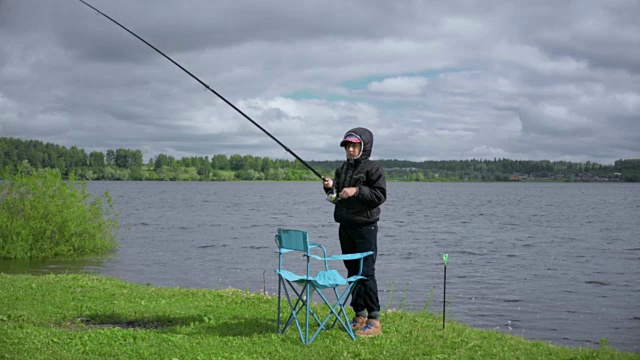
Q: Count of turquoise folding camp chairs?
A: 1